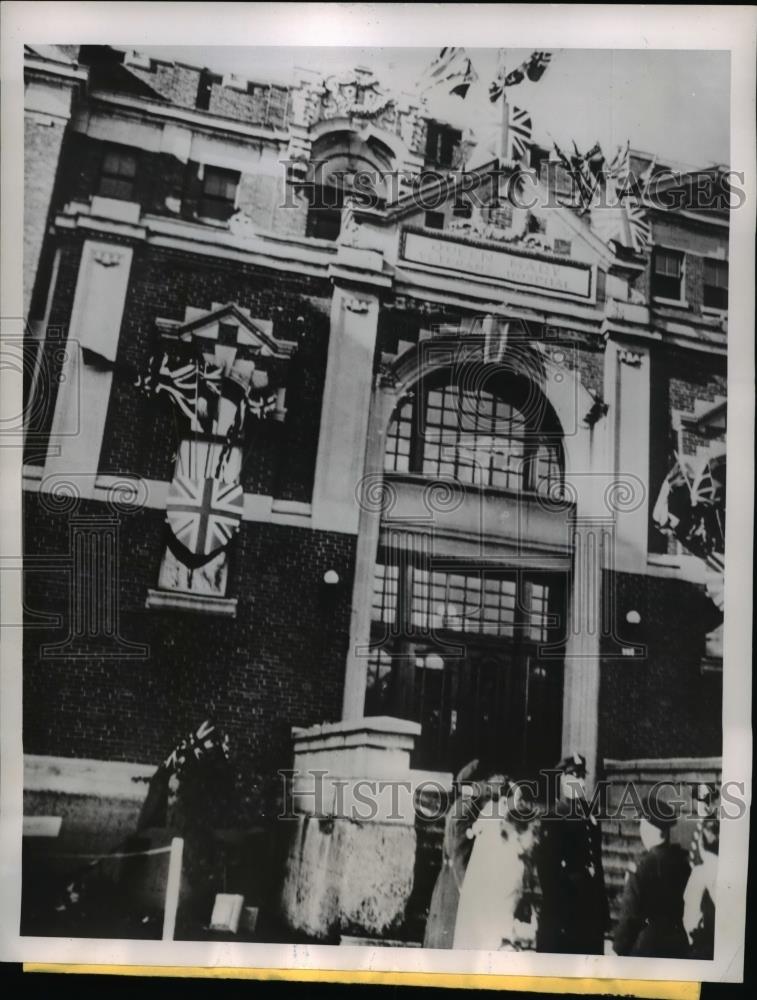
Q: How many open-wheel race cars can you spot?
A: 0